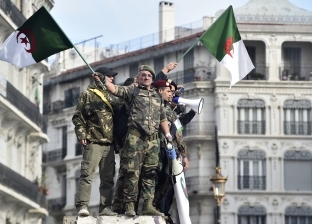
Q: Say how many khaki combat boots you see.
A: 2